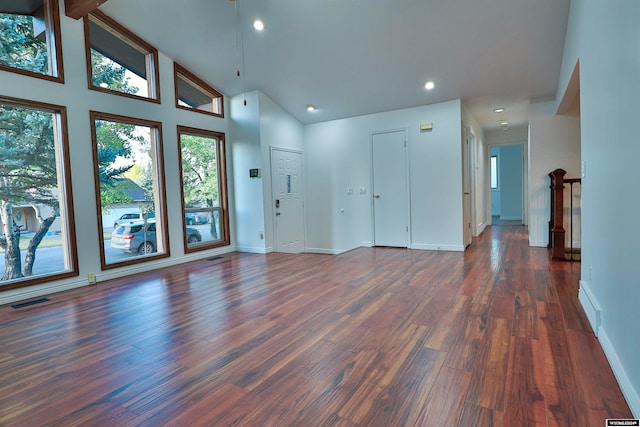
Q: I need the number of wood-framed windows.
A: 6